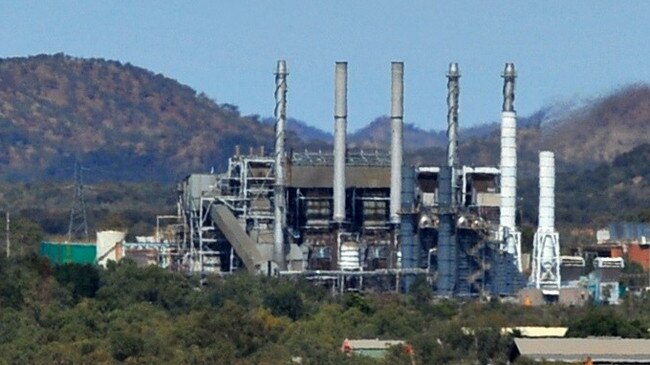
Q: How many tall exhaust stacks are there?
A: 6